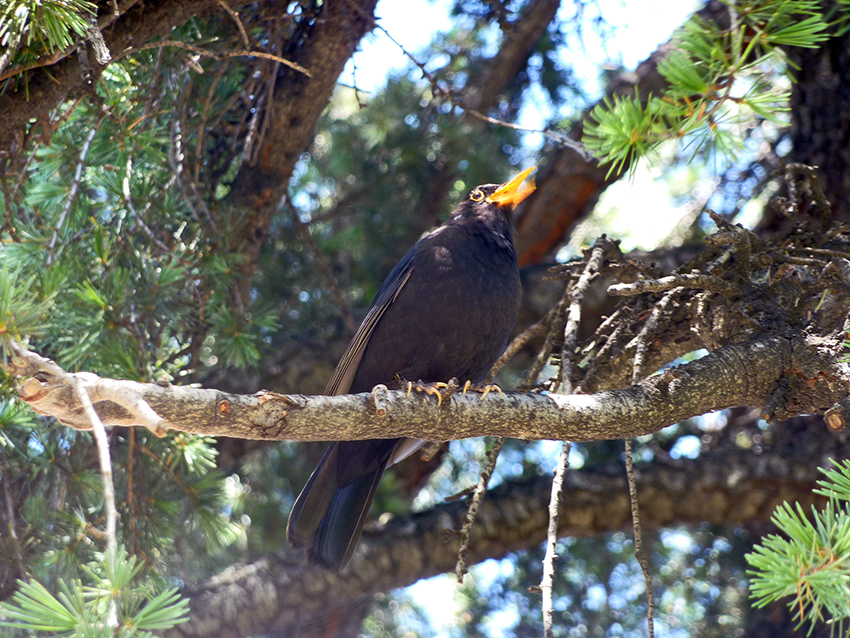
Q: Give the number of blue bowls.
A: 0